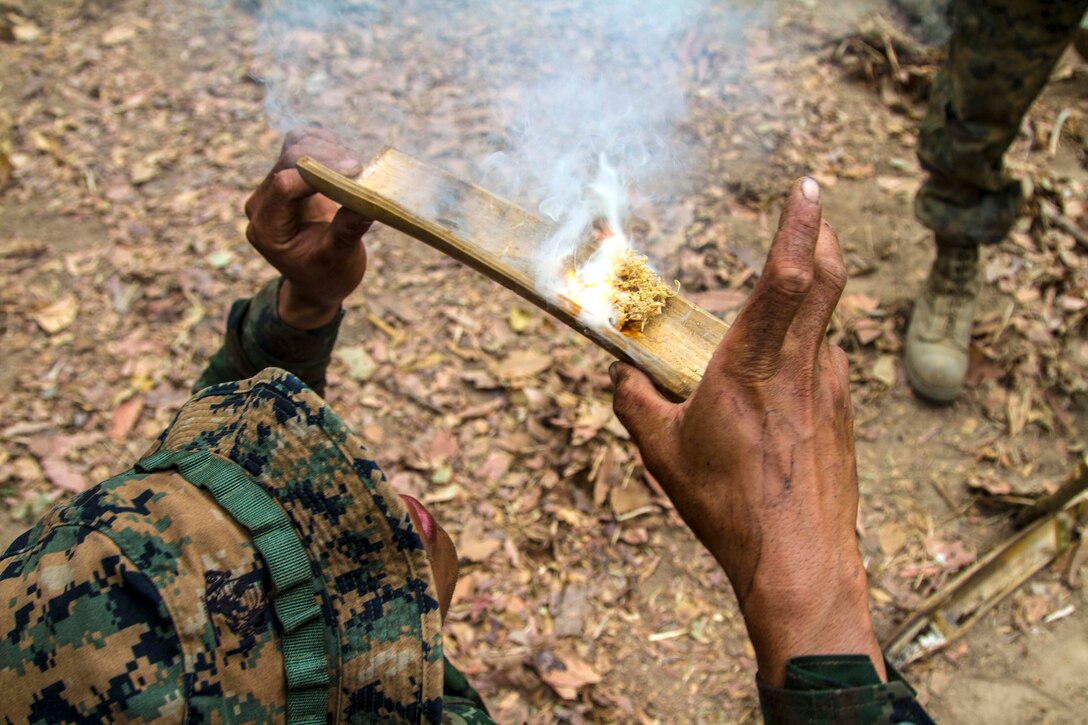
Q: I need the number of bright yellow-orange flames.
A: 1